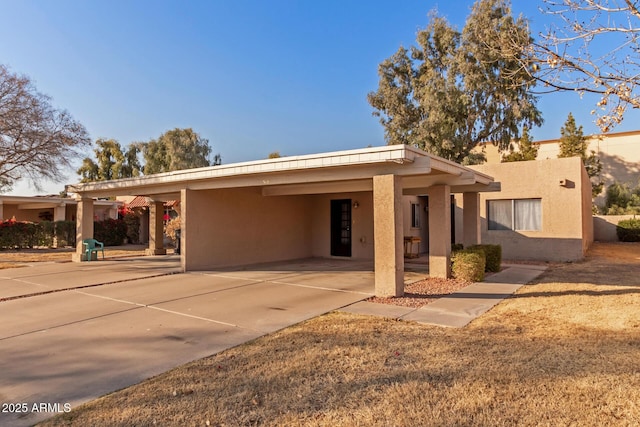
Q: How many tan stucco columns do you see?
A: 5